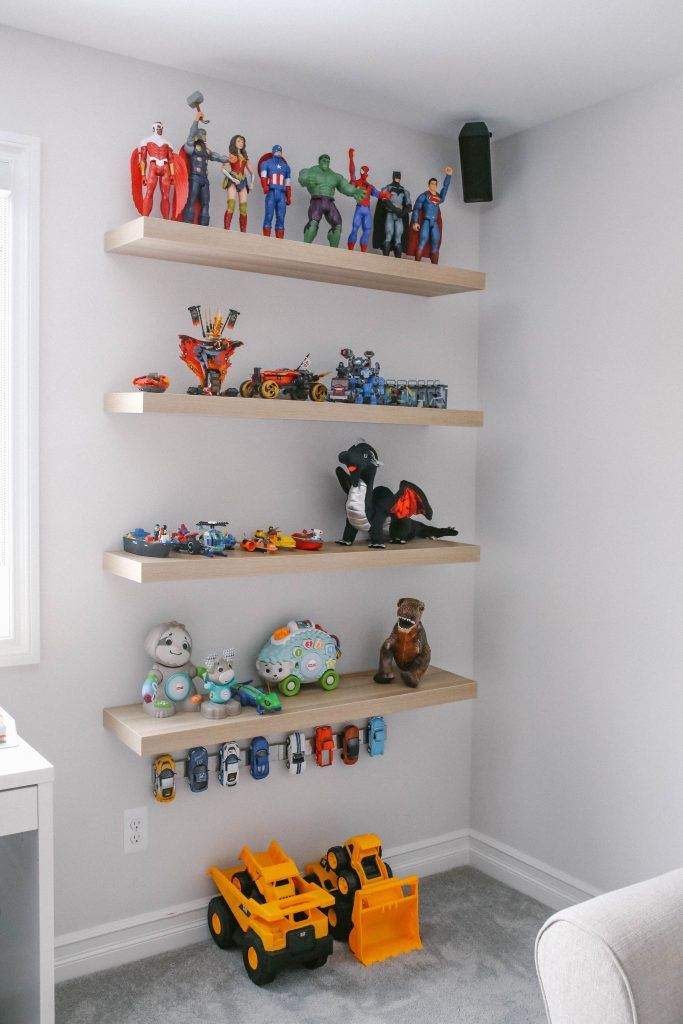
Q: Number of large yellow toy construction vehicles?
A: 2